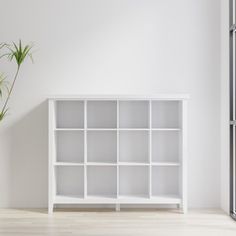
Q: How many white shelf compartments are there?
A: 12